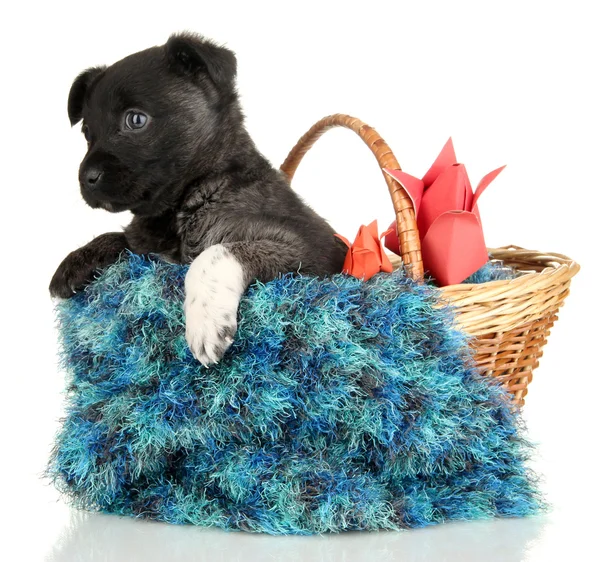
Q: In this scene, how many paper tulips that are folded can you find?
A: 2